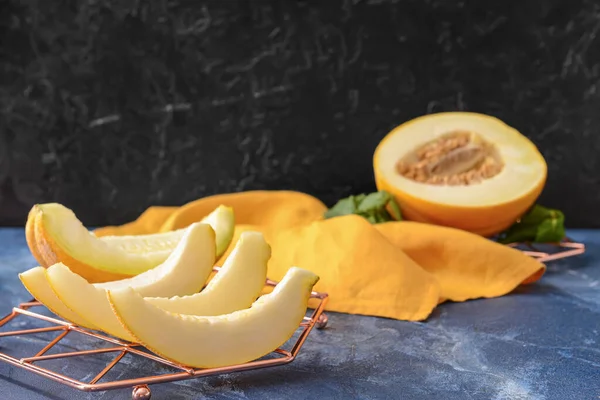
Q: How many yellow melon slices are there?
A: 4